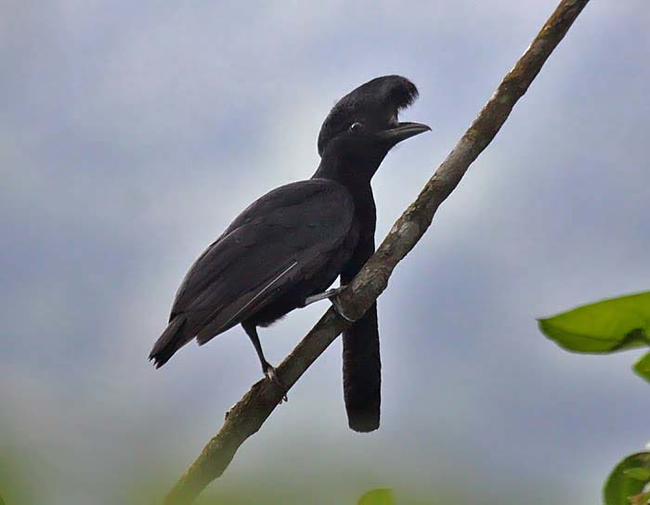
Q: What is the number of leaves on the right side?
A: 3